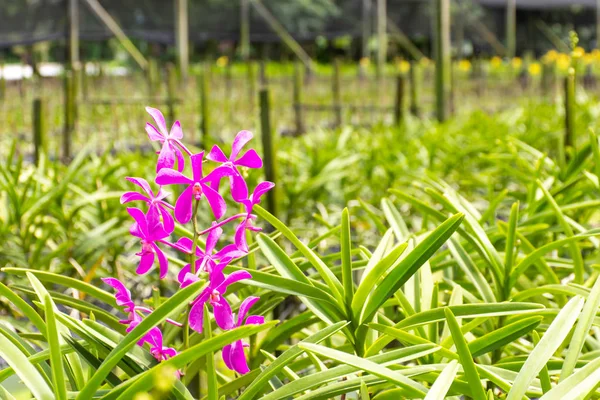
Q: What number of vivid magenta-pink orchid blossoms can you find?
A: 11